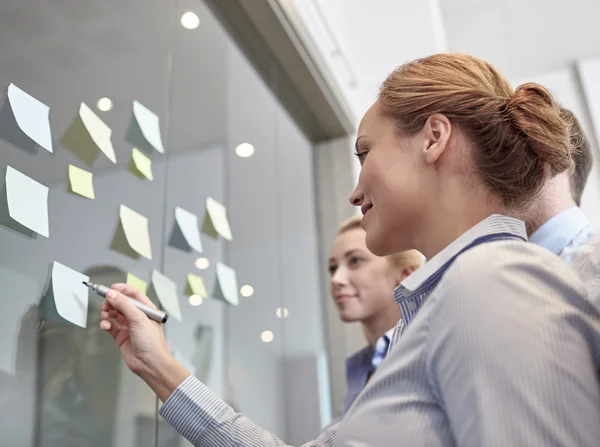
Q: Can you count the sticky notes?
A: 14